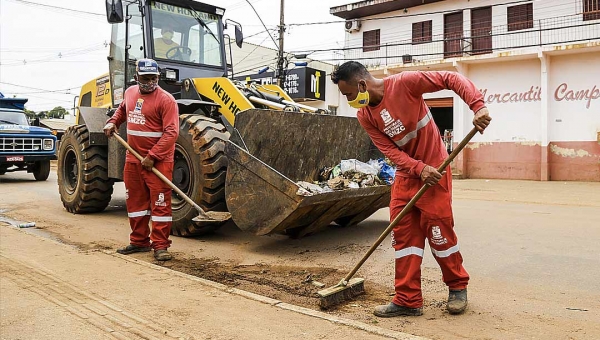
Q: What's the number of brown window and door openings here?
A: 6